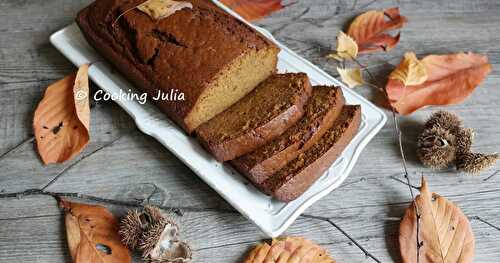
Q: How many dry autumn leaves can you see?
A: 11